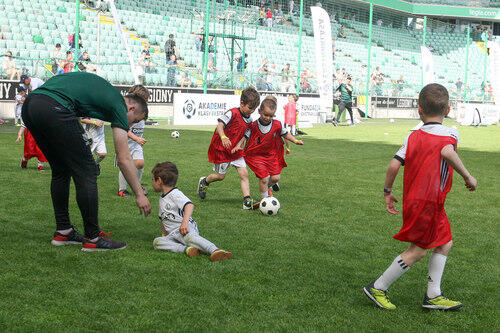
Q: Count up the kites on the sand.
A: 0